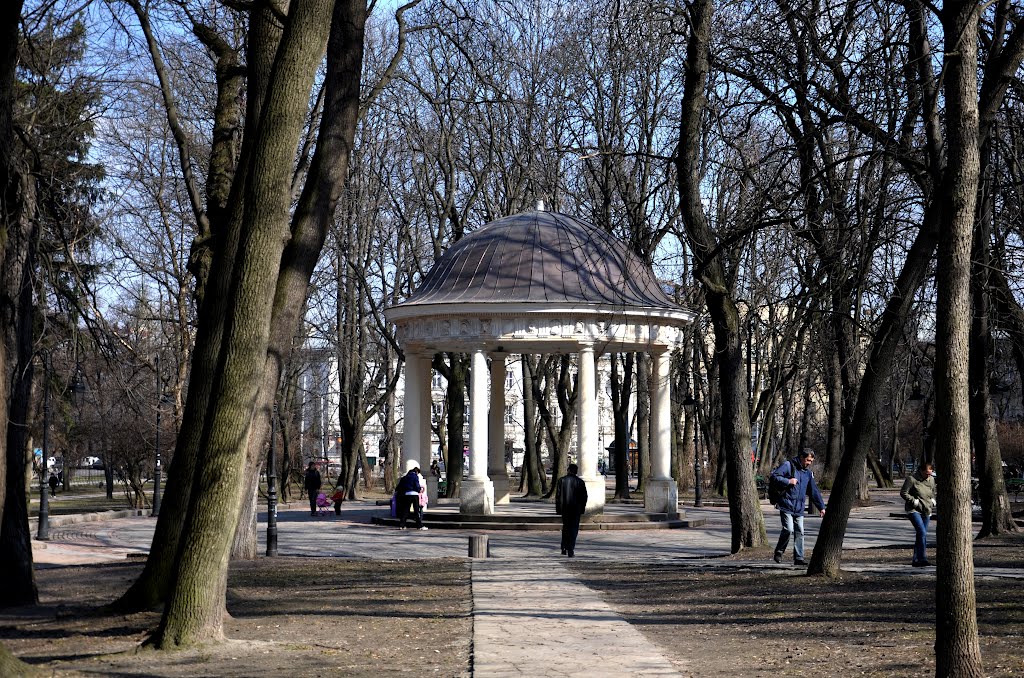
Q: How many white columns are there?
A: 6